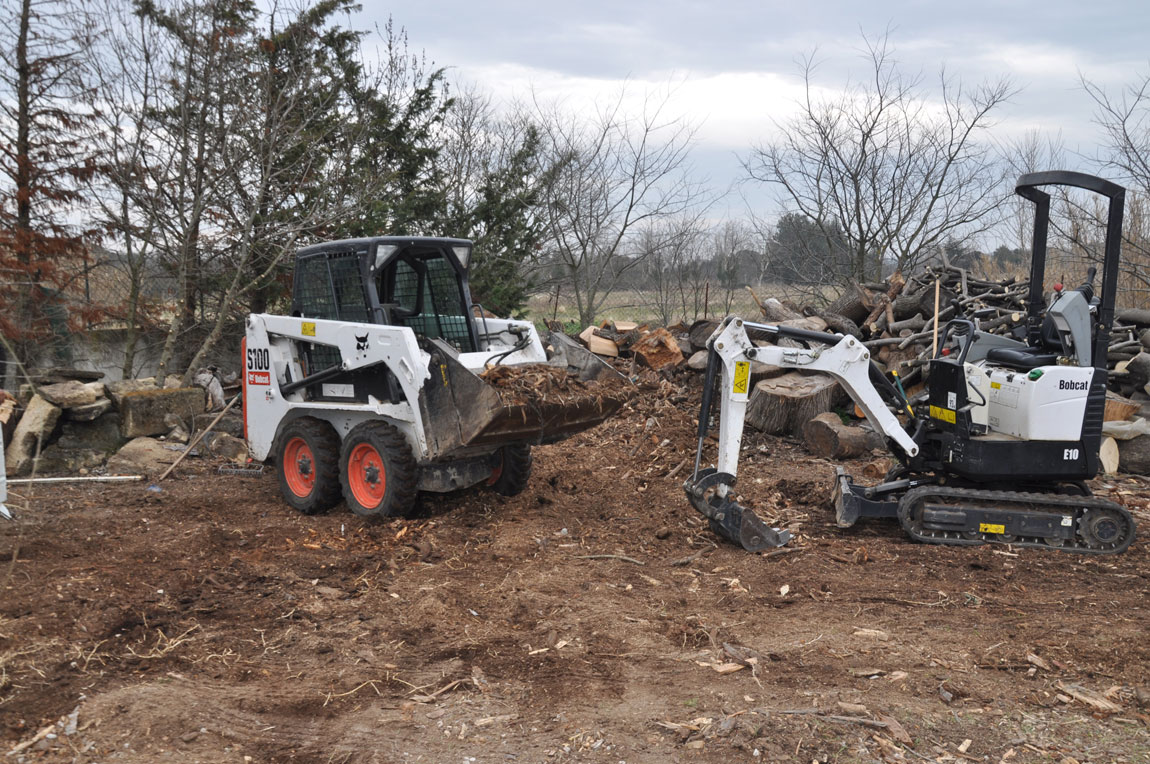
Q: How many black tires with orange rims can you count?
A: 3